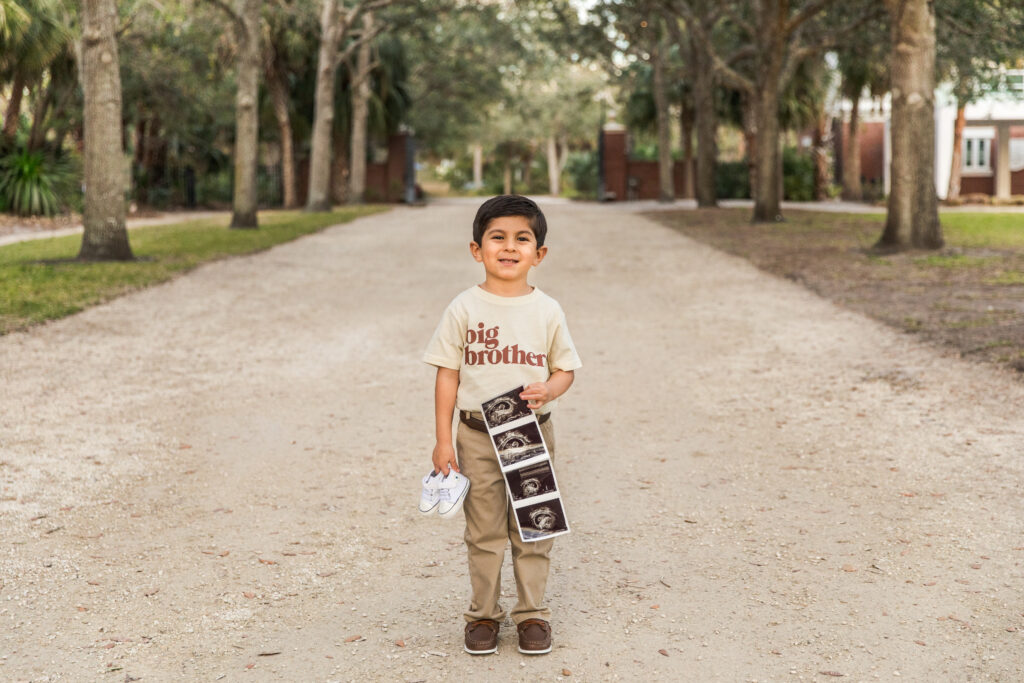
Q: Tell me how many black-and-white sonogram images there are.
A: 4